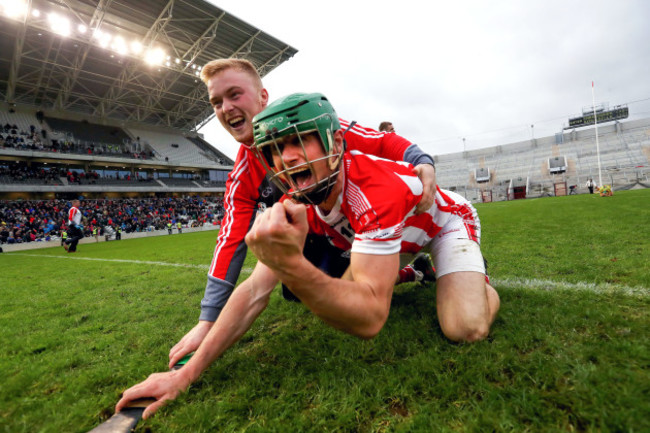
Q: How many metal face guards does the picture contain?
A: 1